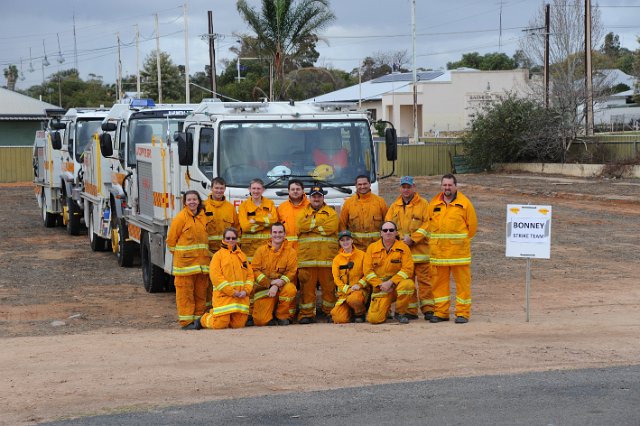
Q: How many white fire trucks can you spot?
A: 3